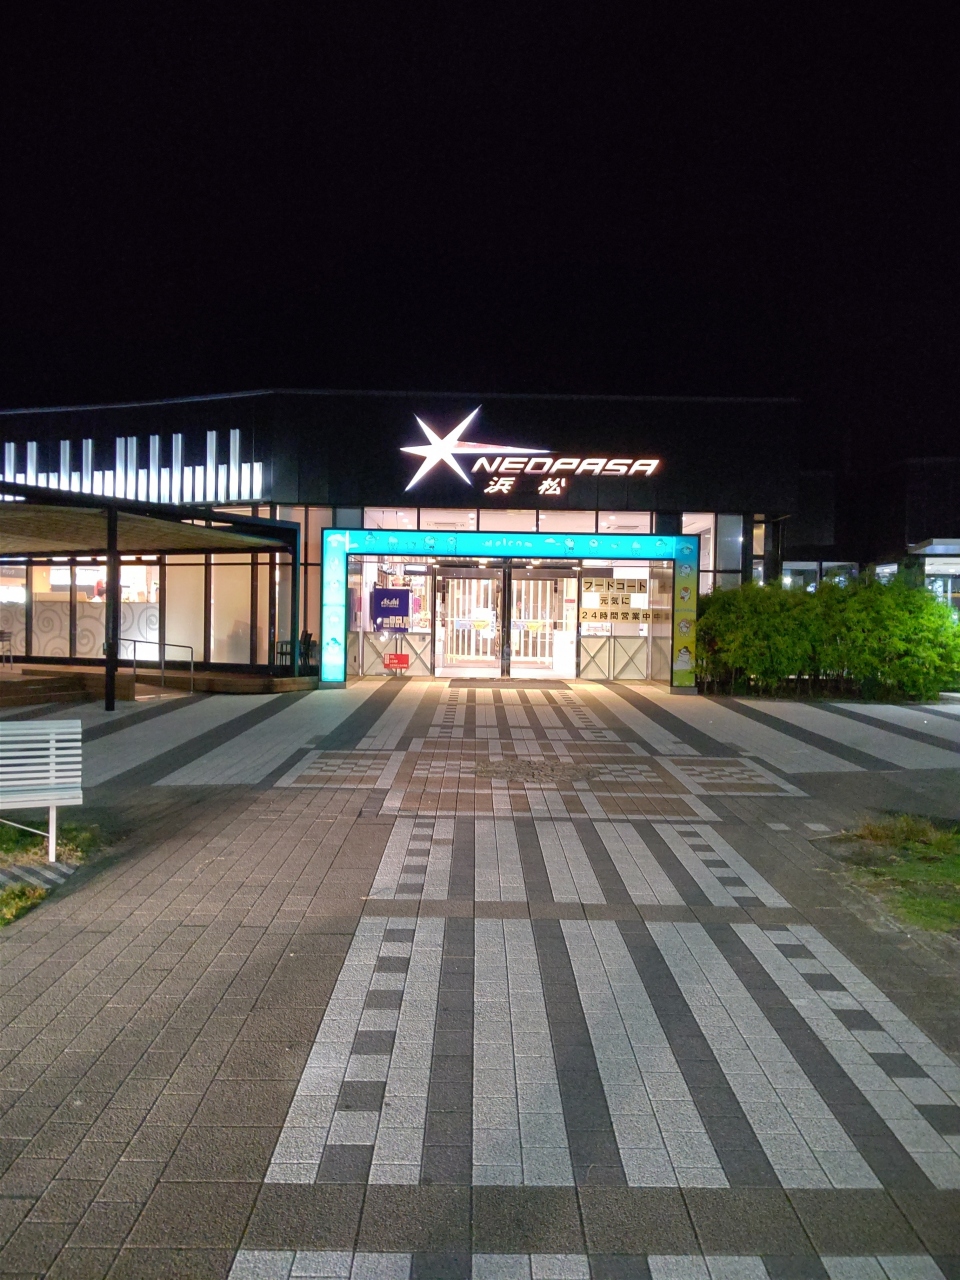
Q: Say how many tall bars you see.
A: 10